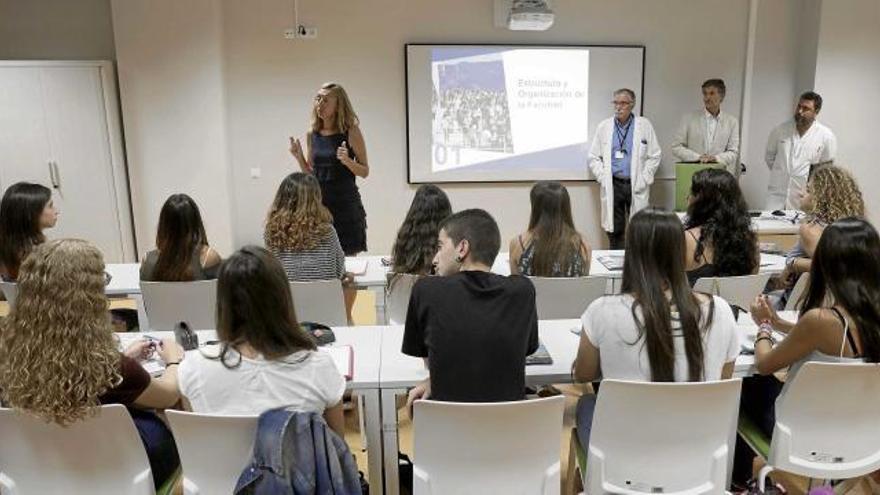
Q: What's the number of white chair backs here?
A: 12